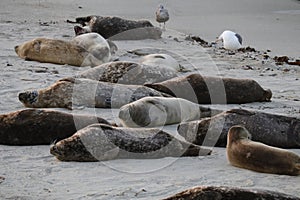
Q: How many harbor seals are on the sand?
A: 13